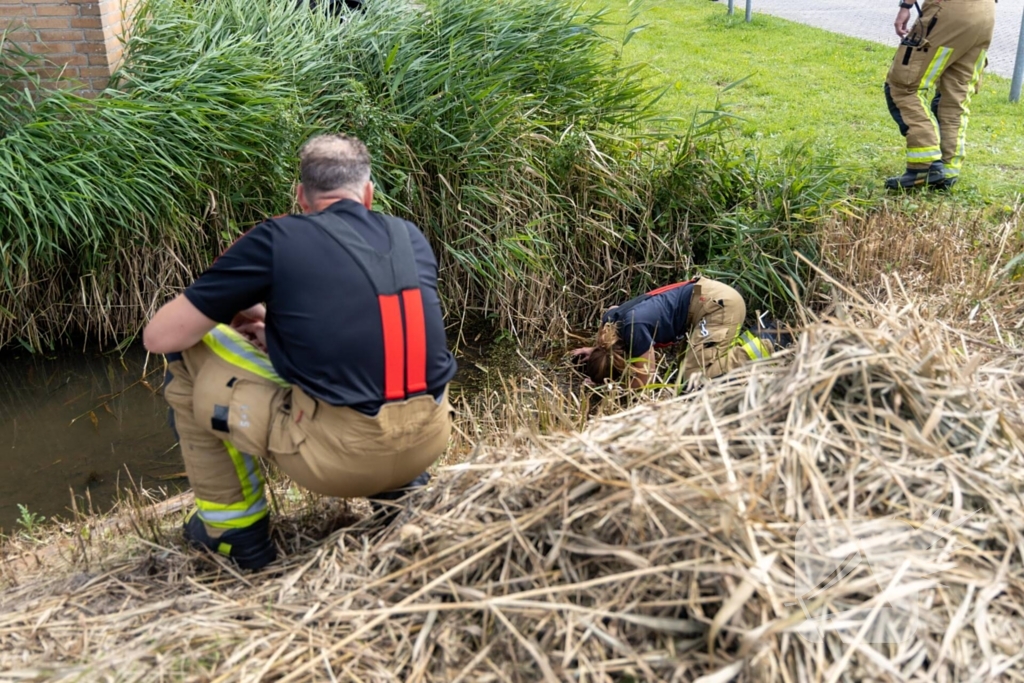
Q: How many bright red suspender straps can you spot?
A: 3